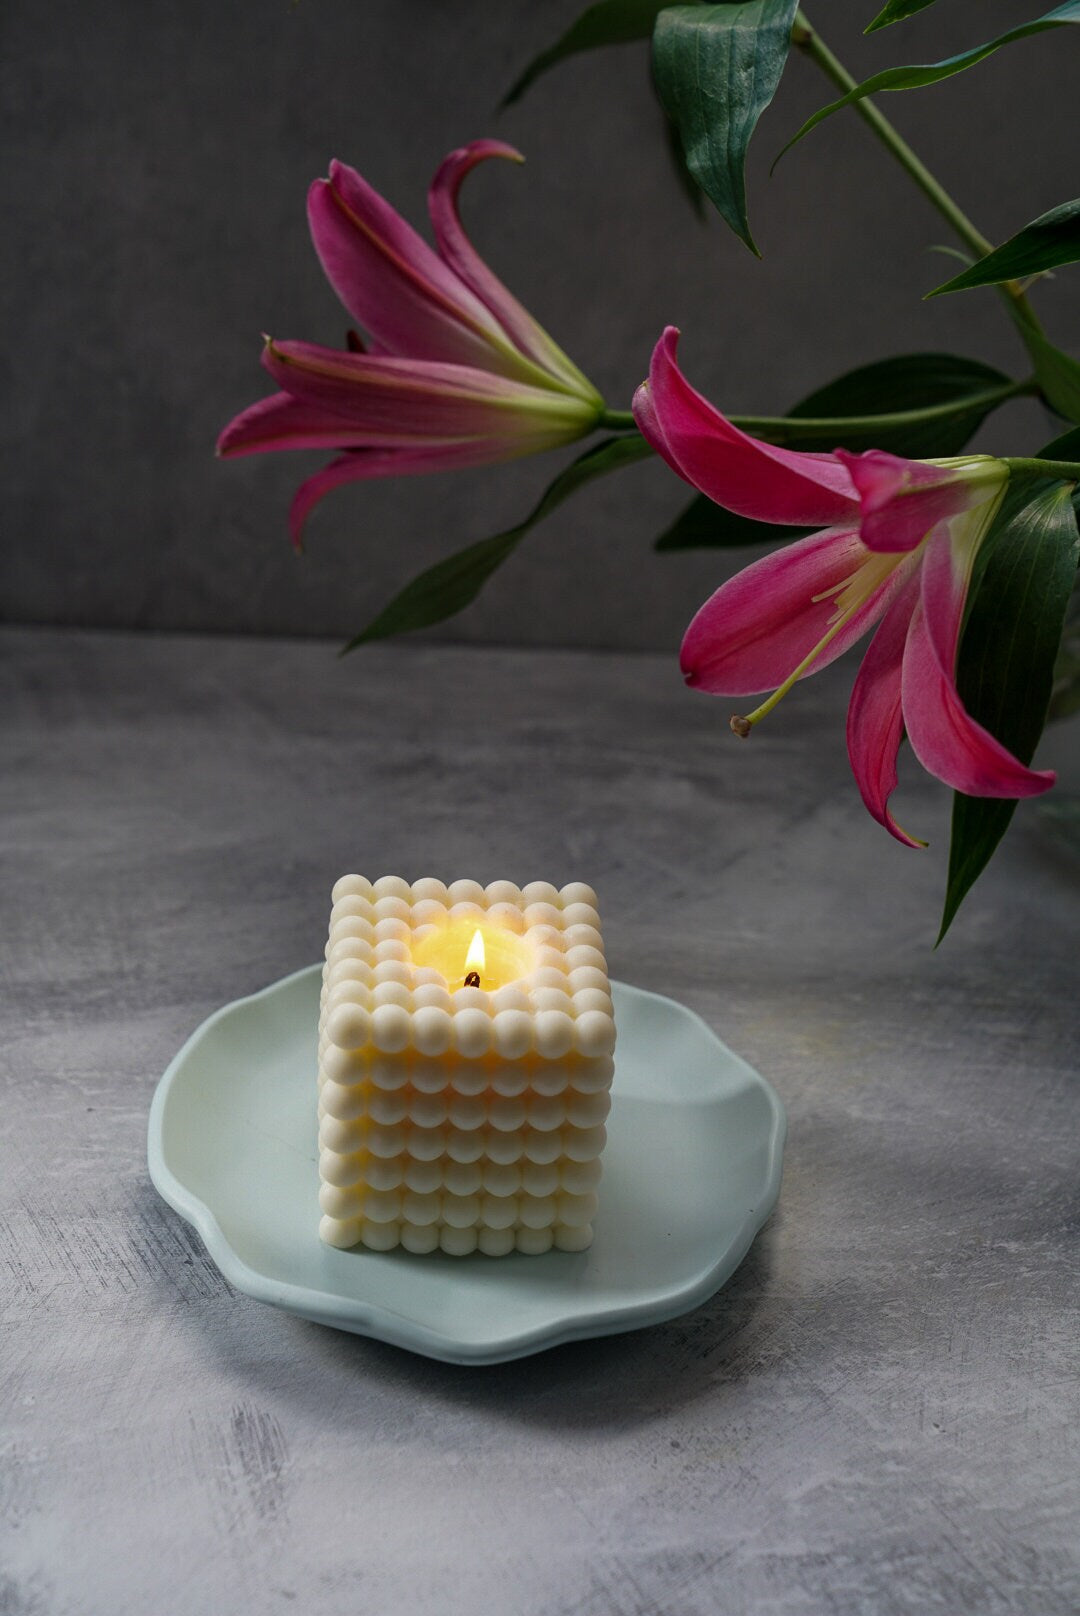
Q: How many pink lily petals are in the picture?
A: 11